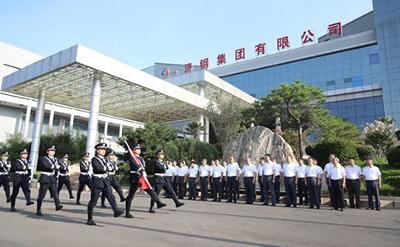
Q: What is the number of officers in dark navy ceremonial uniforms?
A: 9